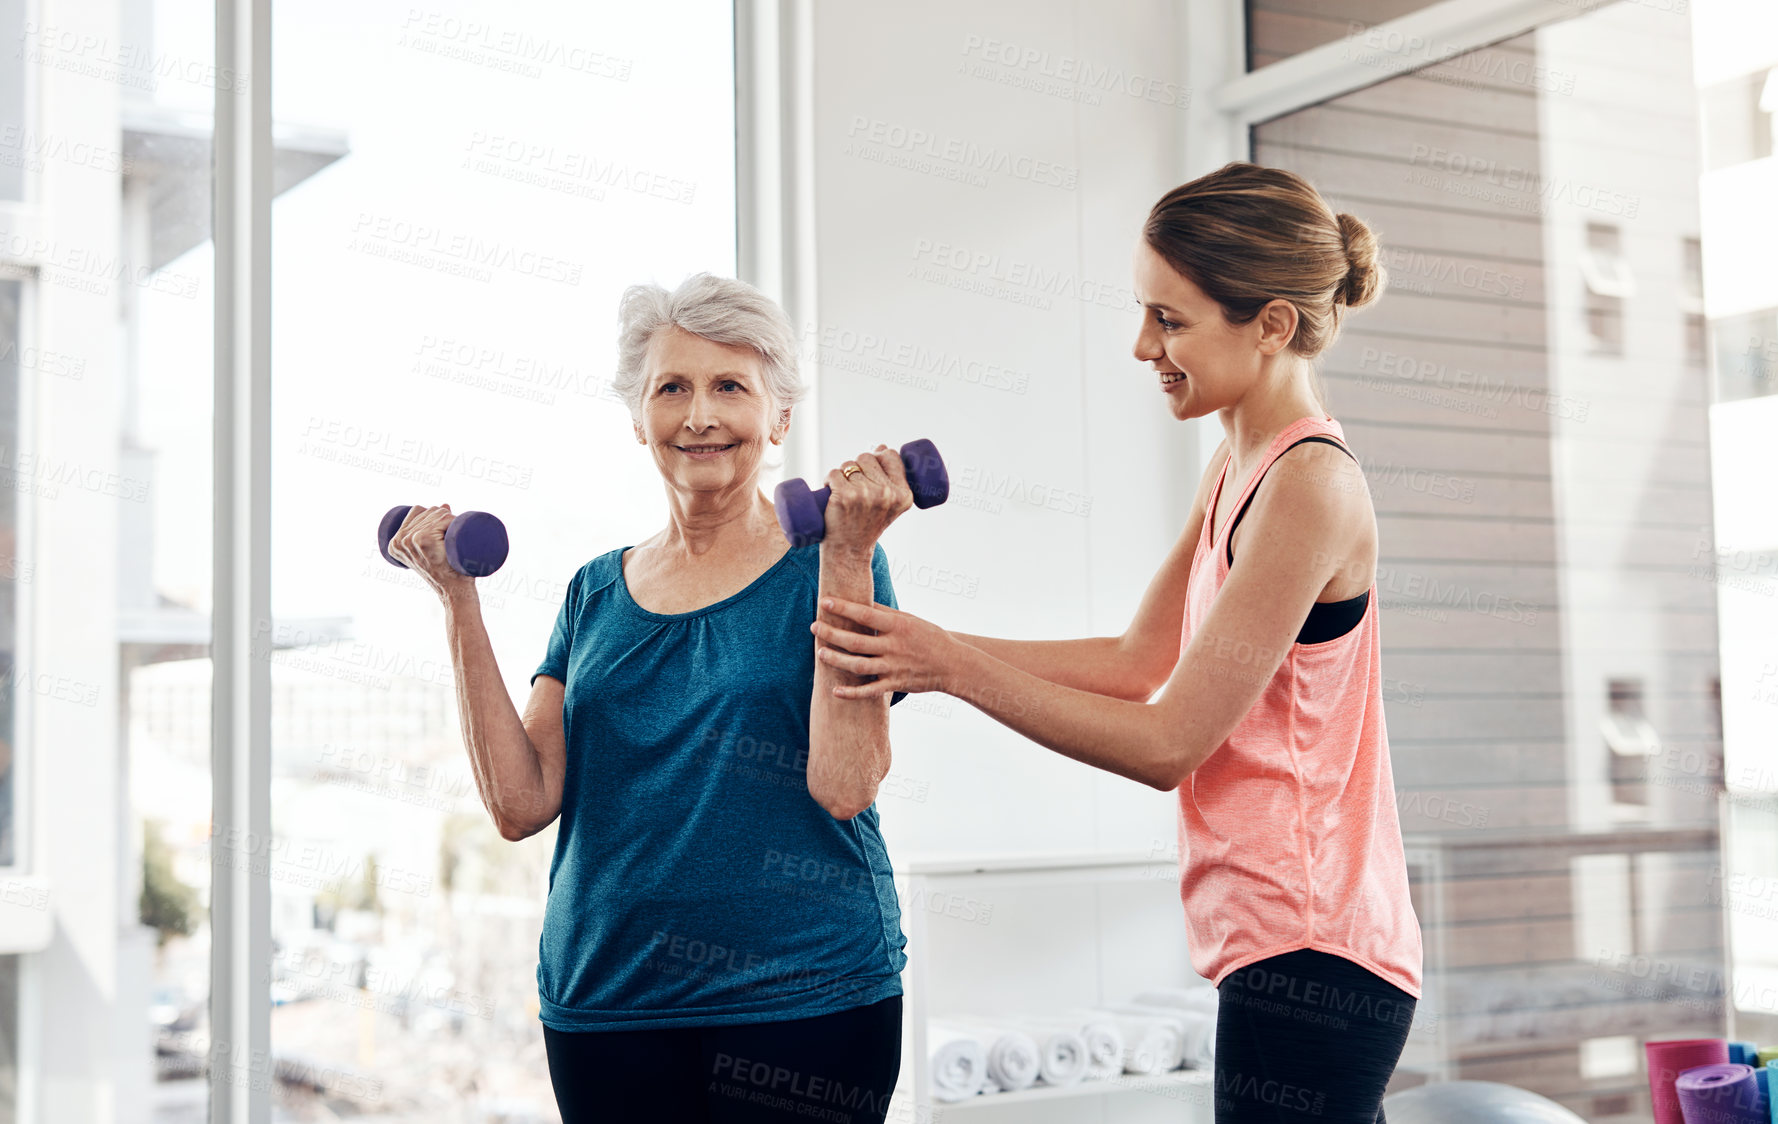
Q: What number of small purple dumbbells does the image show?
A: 2